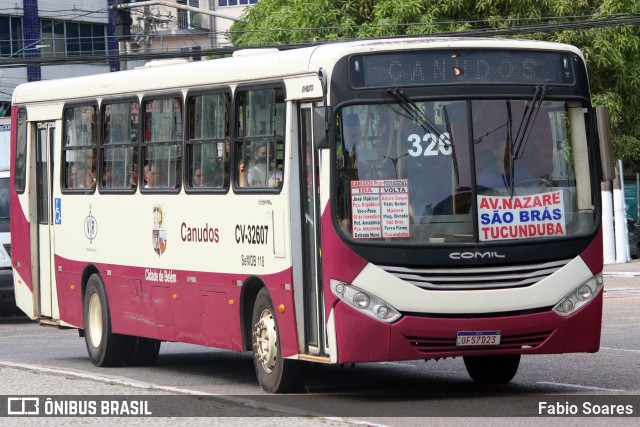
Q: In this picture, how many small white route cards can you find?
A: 2